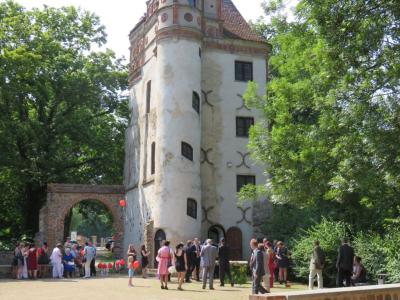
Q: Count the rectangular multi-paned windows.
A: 3